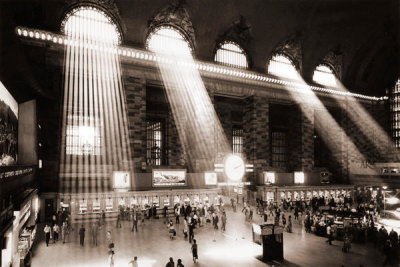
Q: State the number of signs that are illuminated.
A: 5